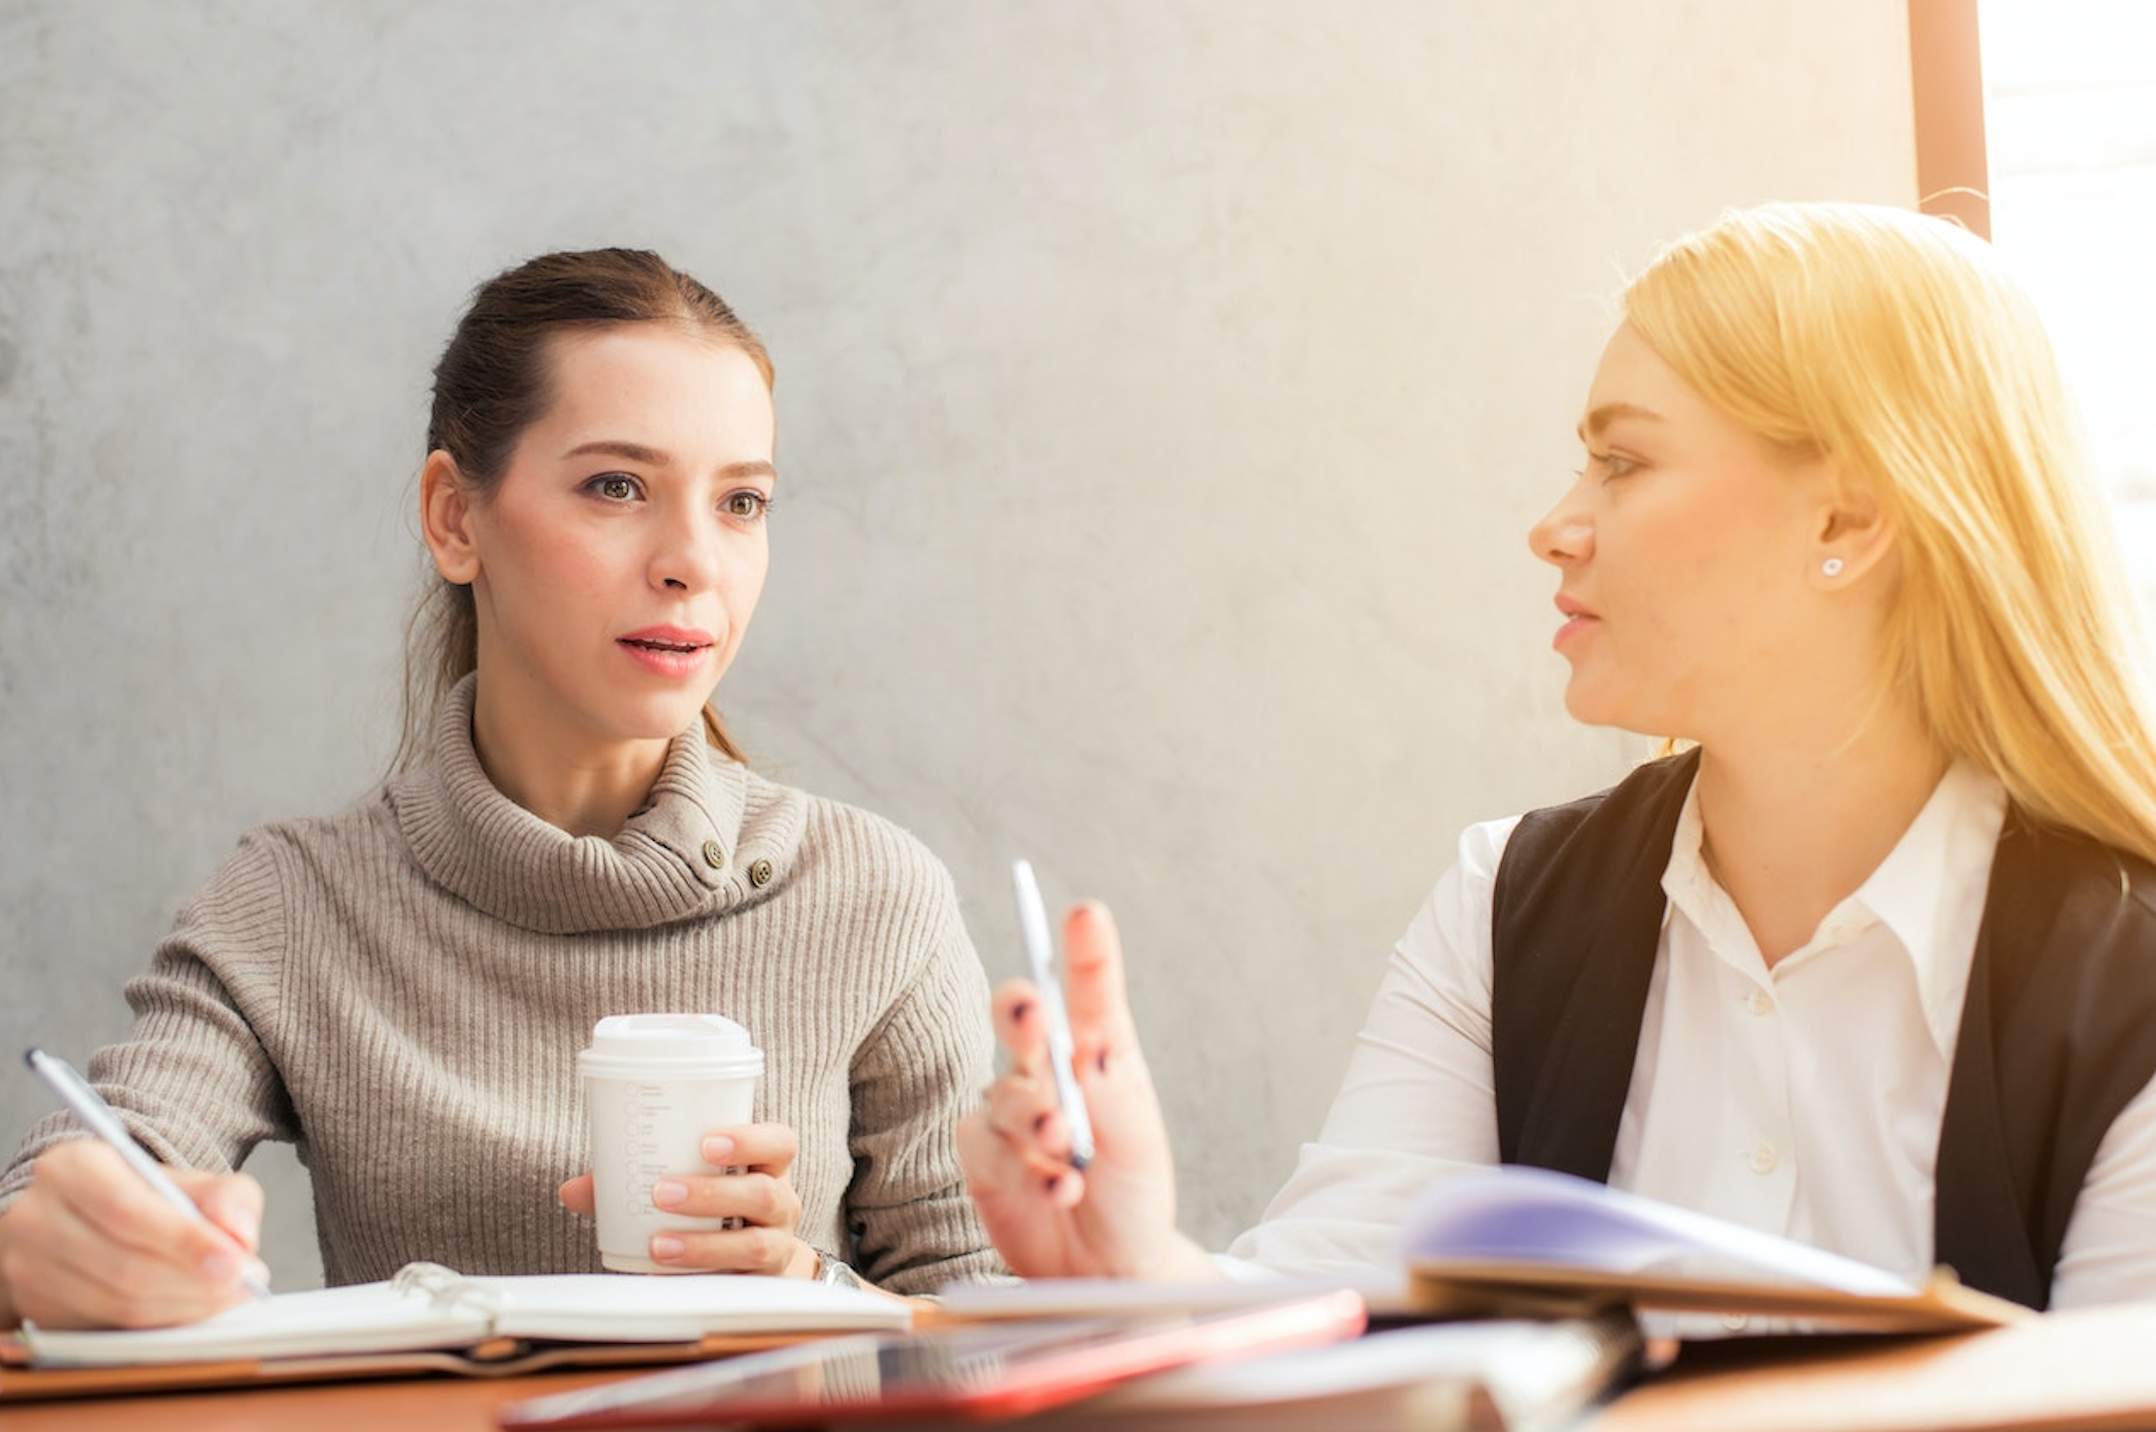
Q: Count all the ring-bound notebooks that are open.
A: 1